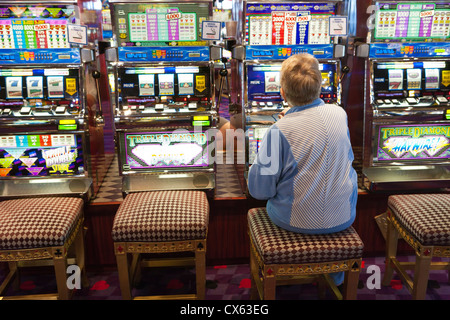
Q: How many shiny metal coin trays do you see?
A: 3